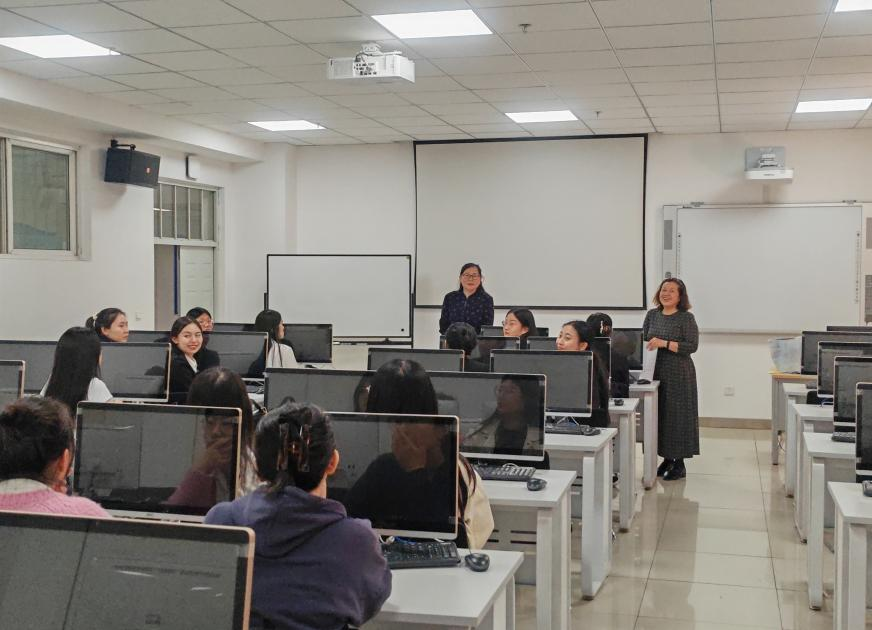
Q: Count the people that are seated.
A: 13